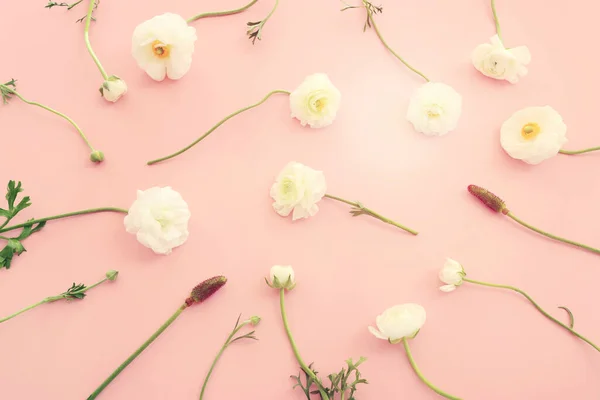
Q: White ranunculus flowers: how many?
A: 11